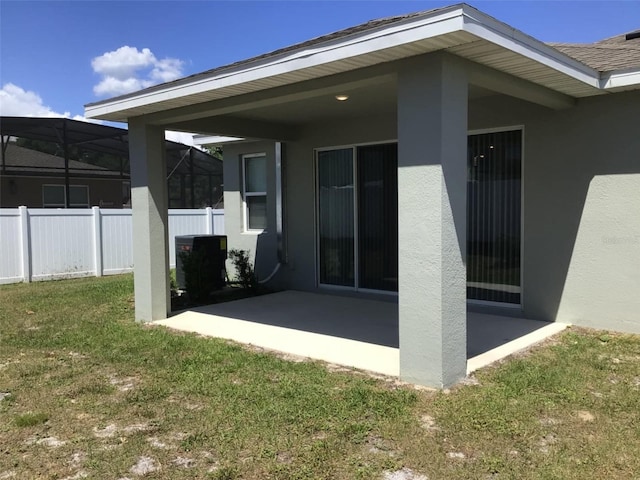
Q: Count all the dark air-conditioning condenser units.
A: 1